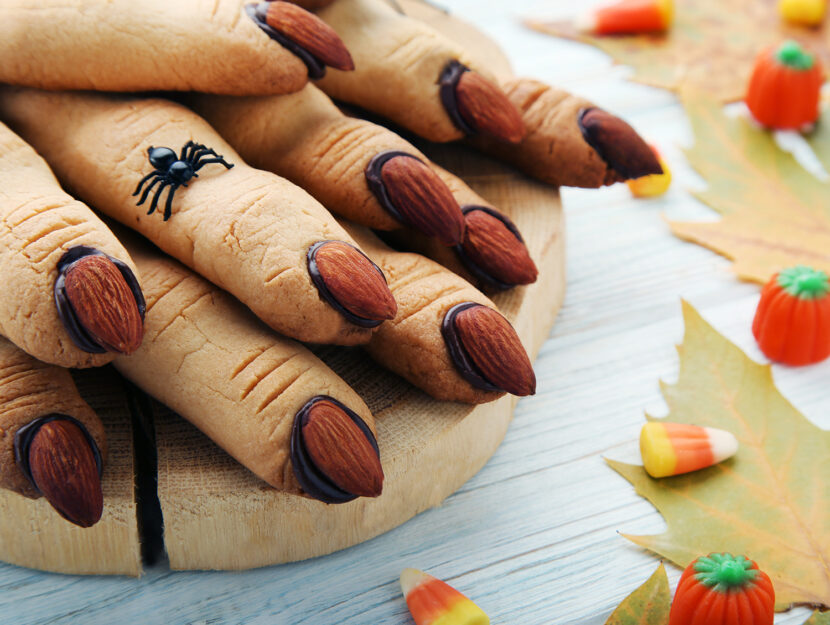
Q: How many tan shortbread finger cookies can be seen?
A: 10